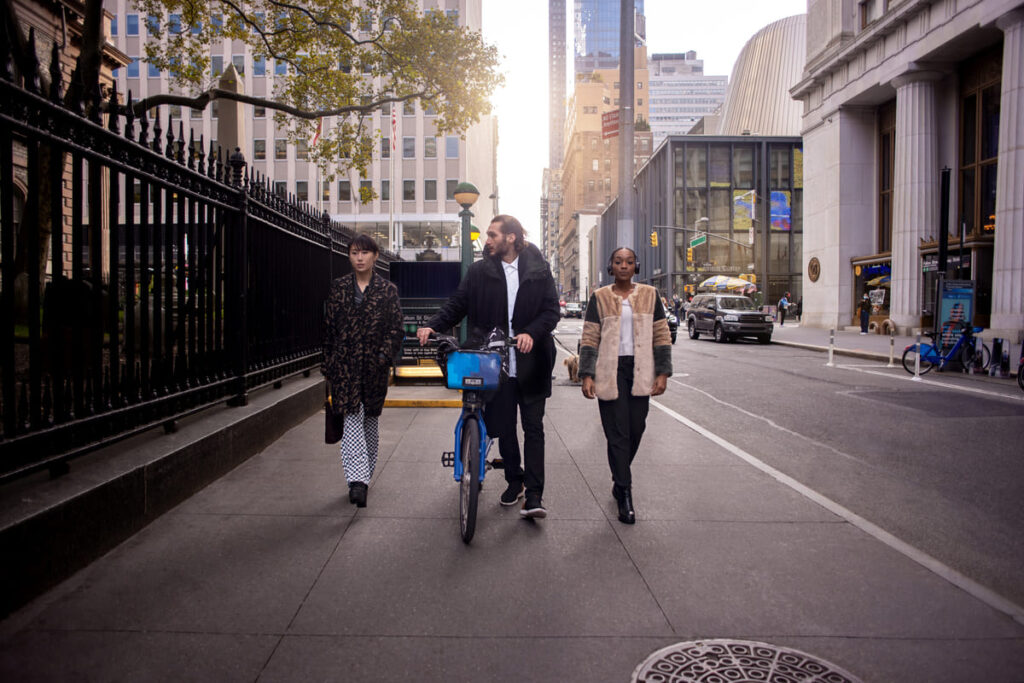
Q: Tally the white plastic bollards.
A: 3